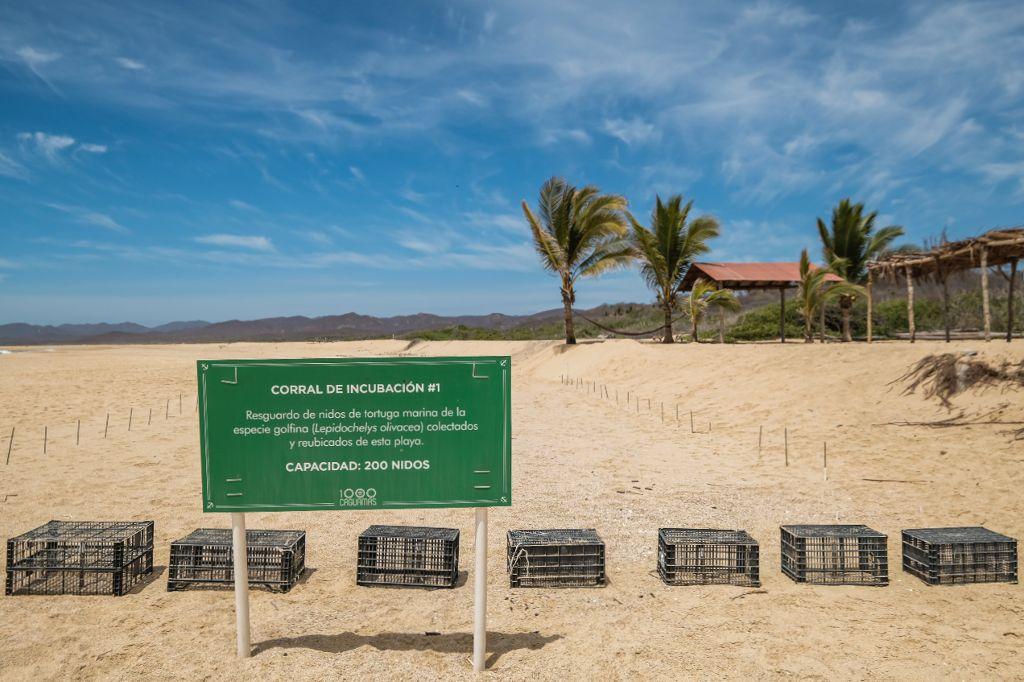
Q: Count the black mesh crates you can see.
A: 7